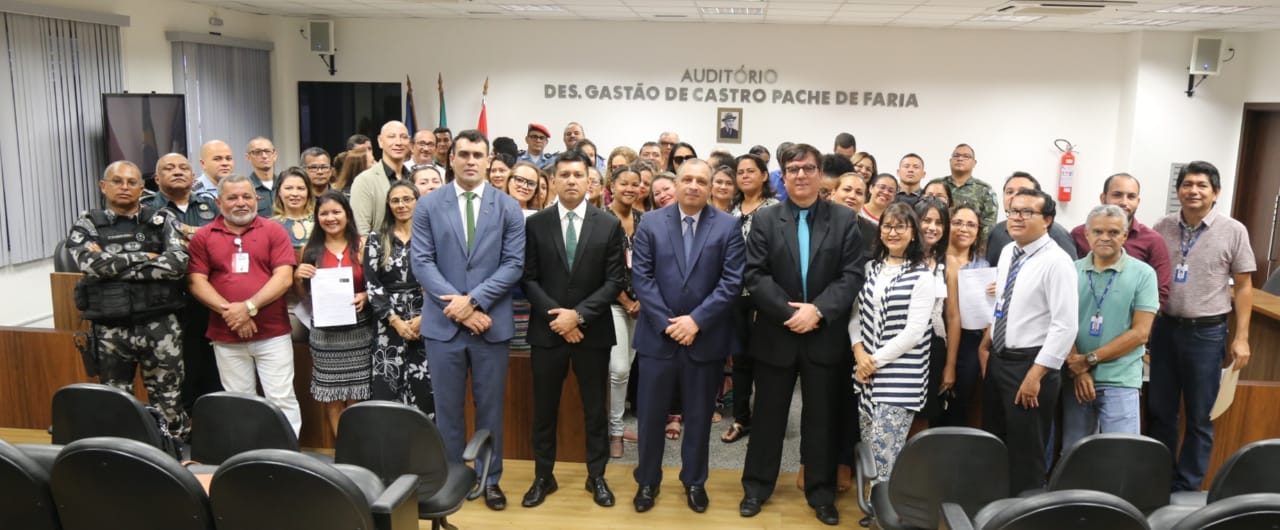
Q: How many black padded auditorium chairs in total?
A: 11